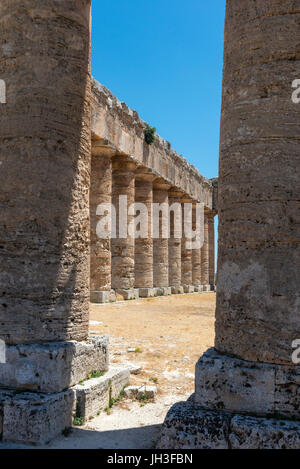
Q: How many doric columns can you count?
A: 11